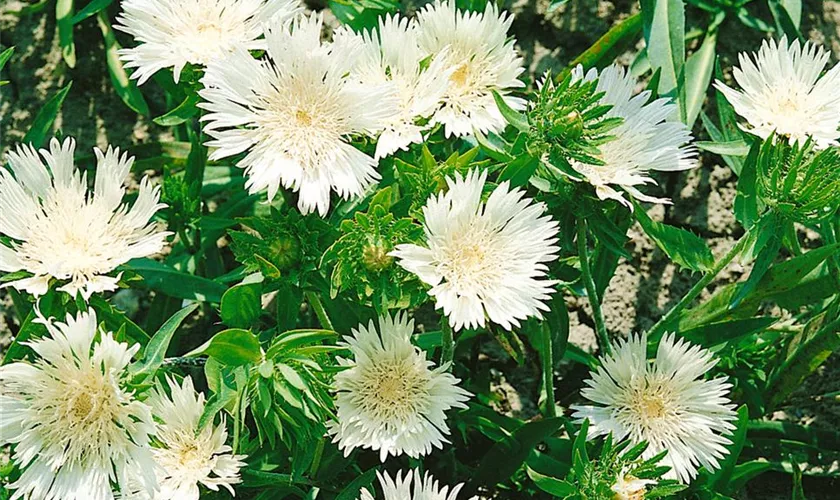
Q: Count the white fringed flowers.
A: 13